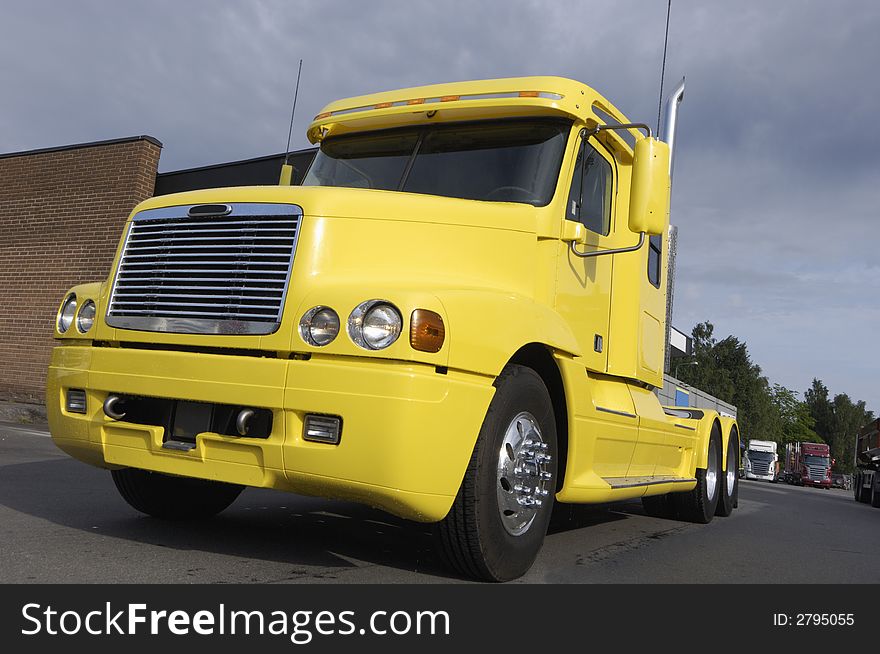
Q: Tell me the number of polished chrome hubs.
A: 3